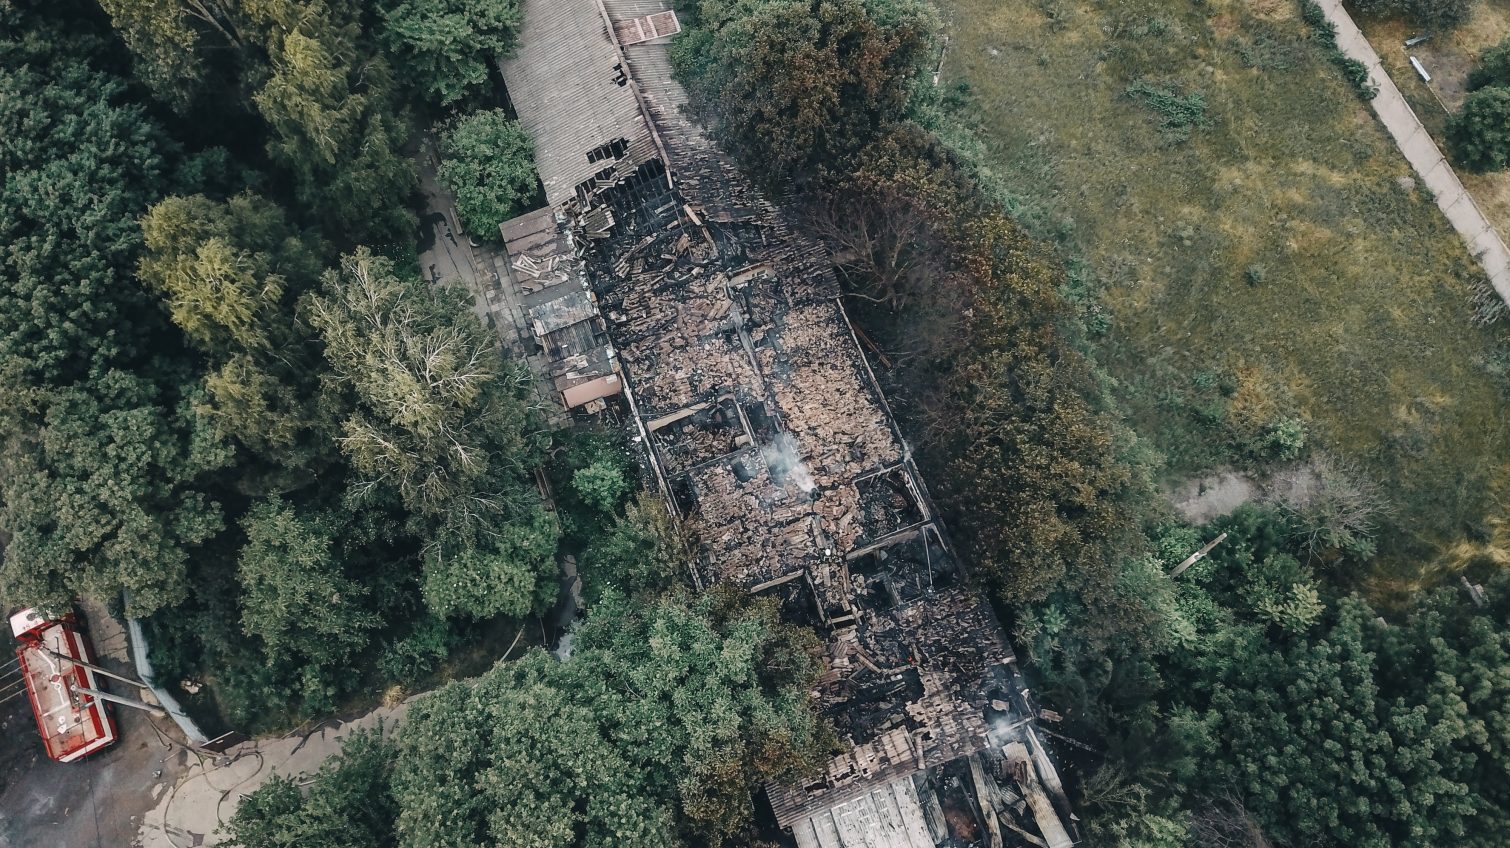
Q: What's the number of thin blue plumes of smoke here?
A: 2